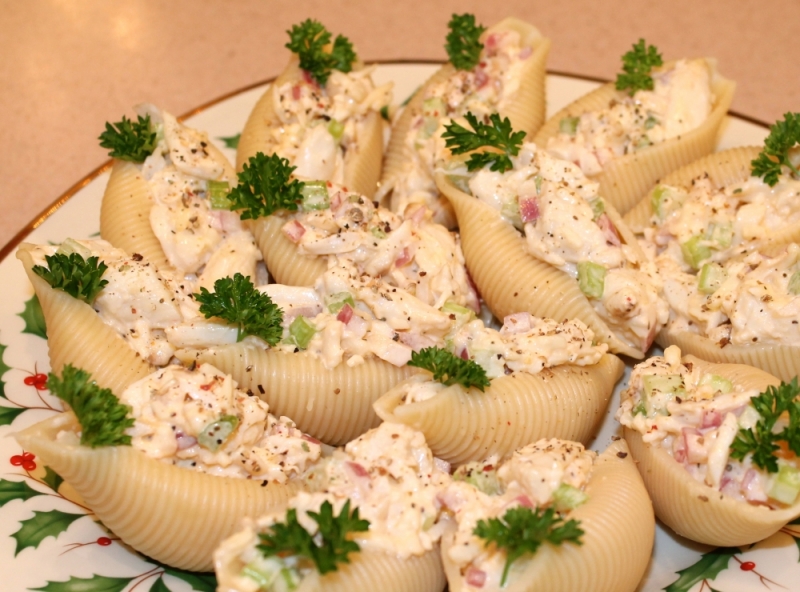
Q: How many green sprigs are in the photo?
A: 14